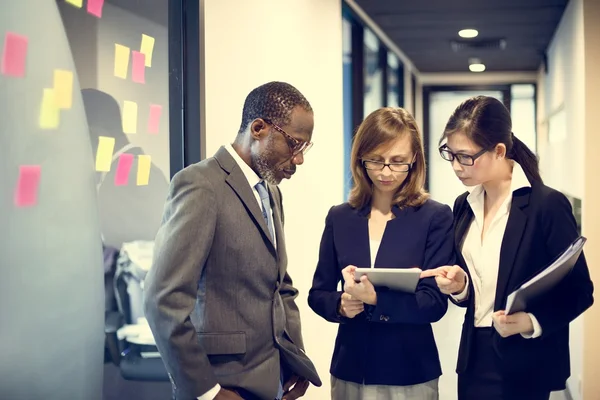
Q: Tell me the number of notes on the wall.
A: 14